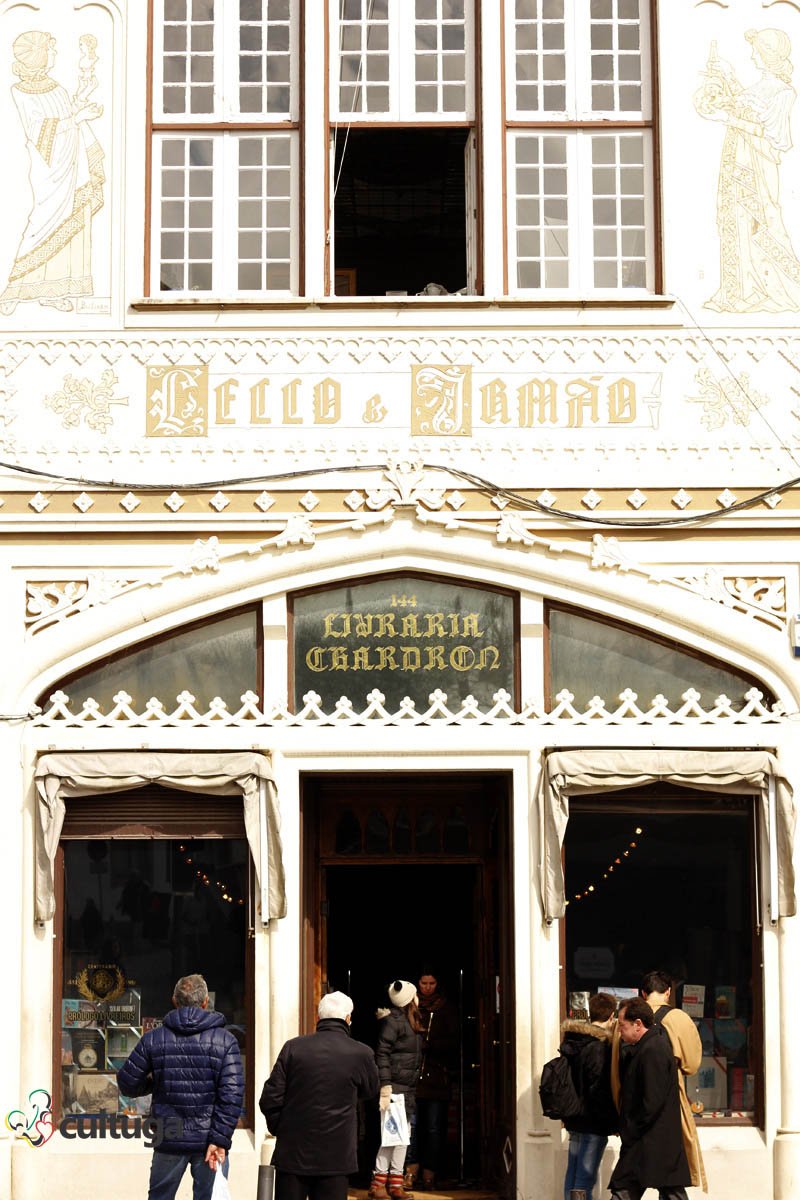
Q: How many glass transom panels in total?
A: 3